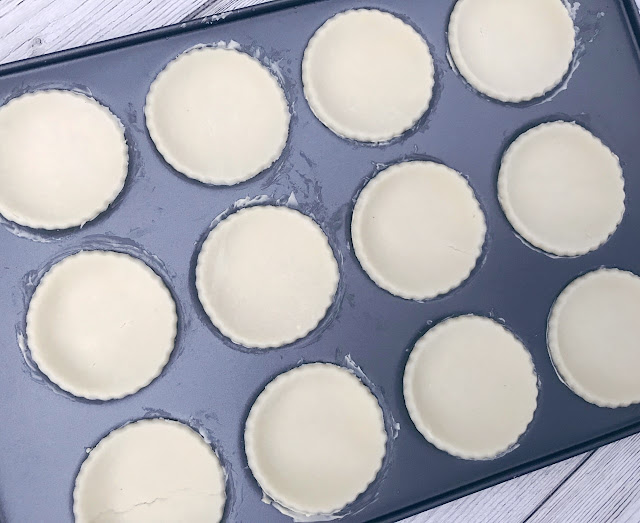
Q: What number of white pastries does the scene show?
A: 12